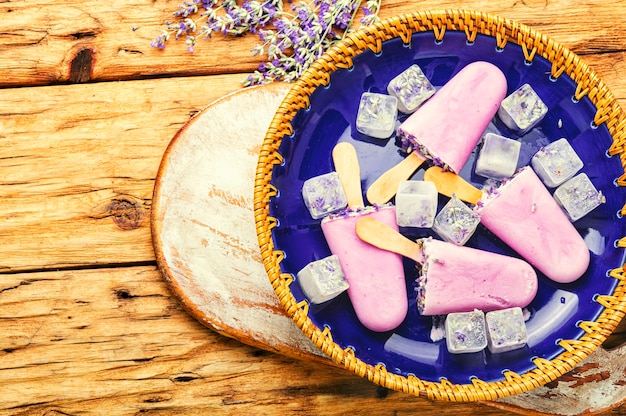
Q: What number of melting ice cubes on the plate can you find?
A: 12